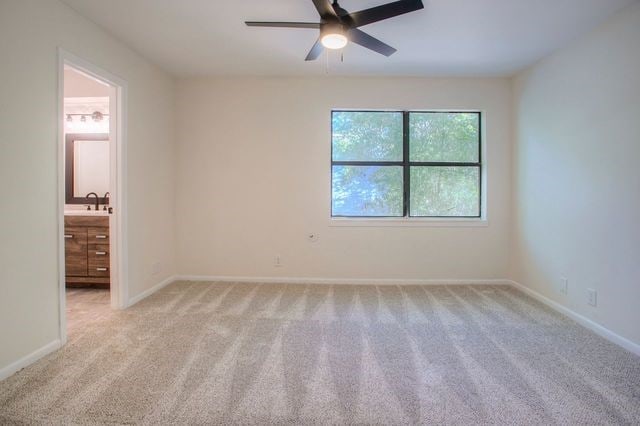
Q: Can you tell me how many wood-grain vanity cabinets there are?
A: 1